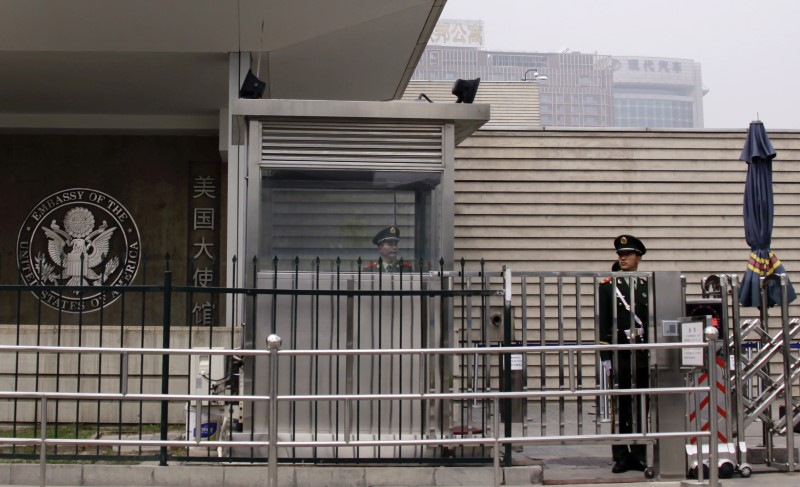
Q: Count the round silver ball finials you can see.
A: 2